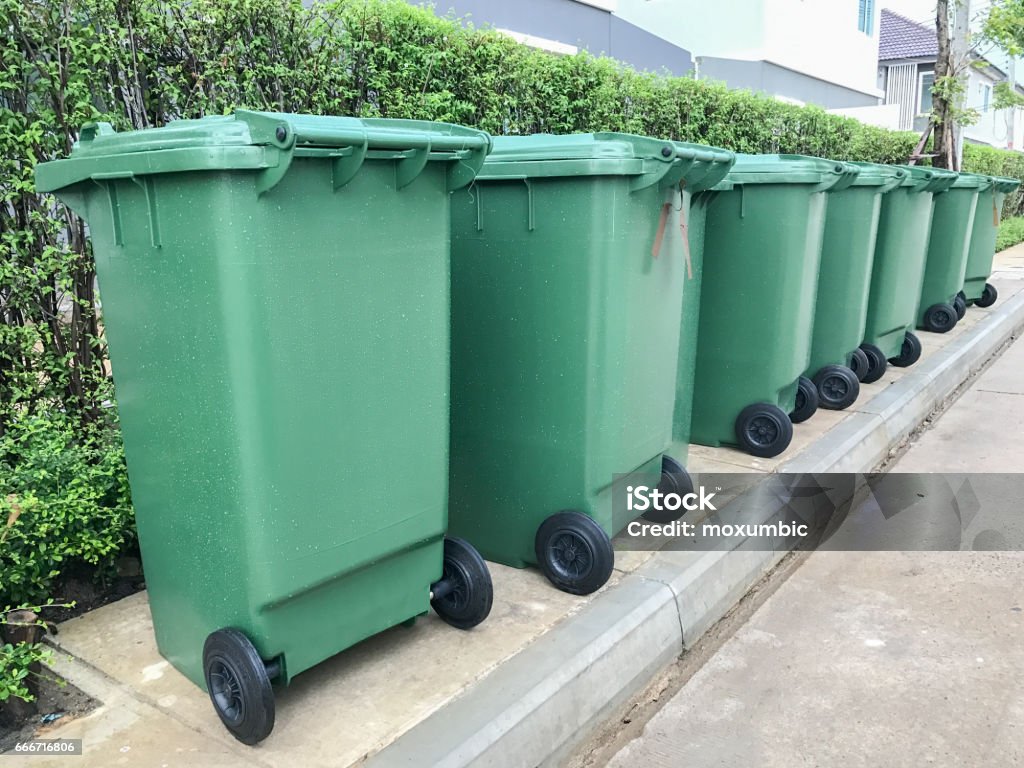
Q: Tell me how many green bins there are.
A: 7